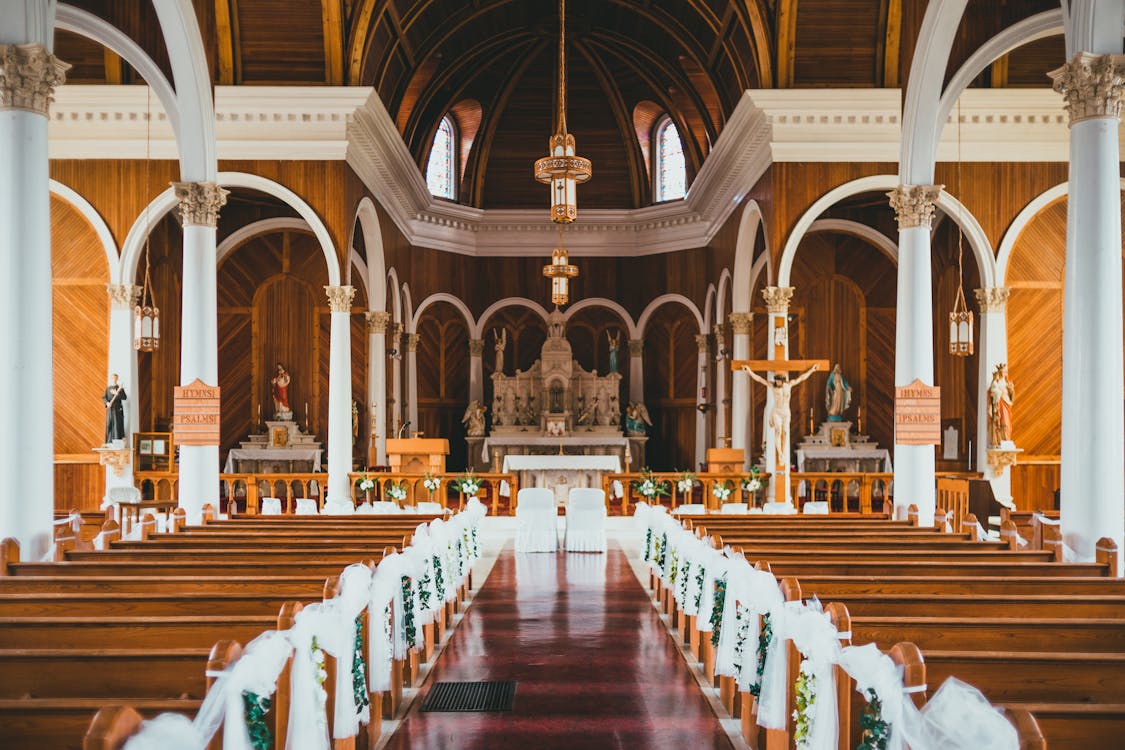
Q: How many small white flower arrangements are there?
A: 8